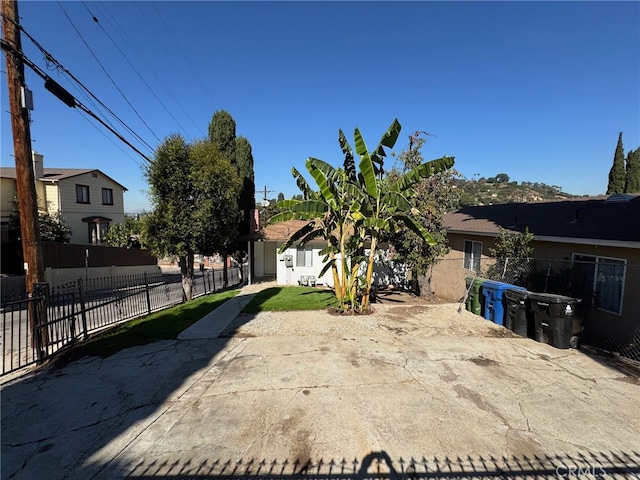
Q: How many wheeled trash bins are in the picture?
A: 4